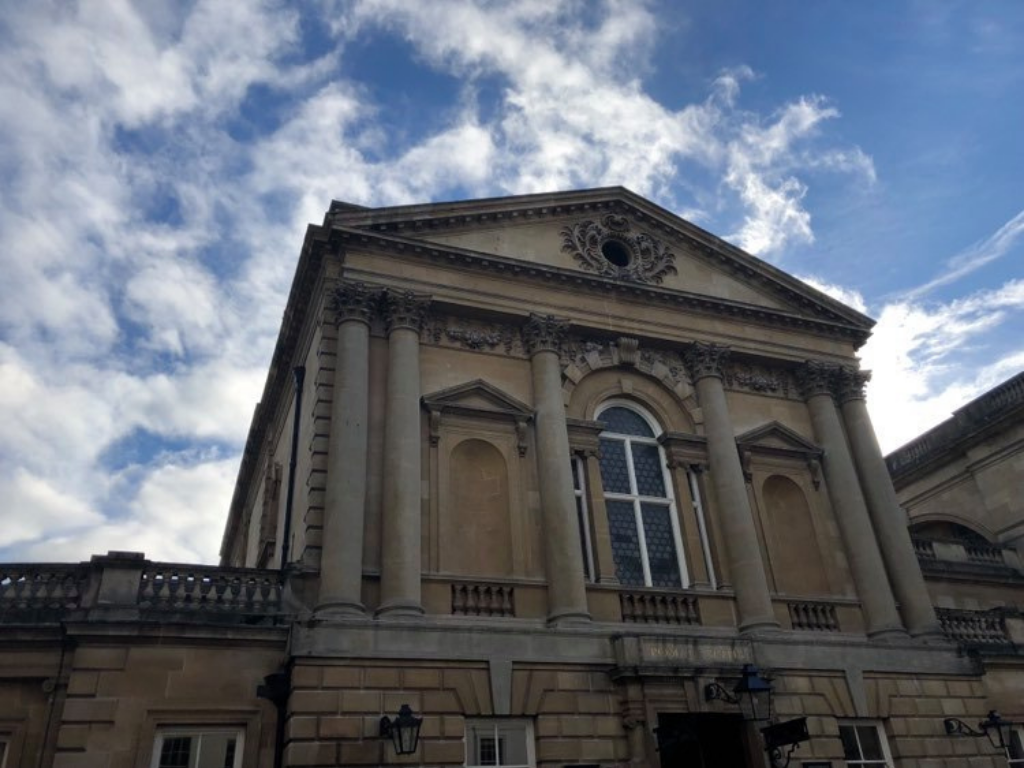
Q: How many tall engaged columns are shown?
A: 6